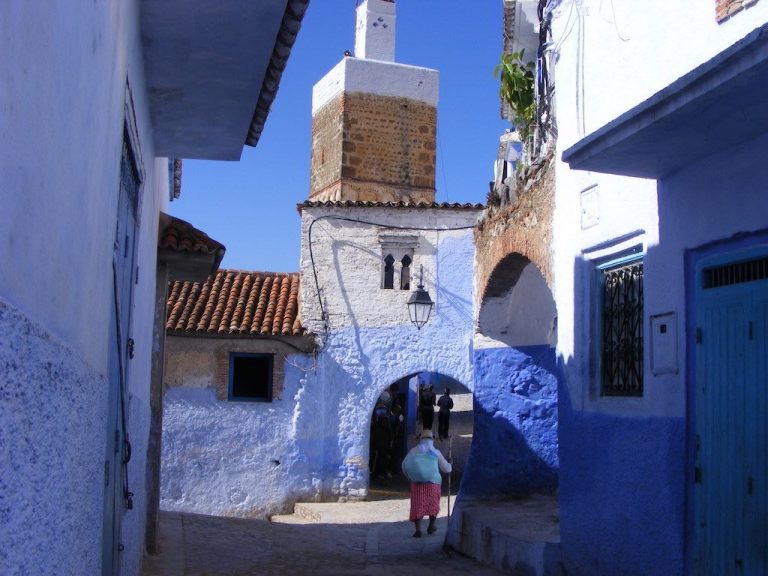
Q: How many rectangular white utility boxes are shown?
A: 2